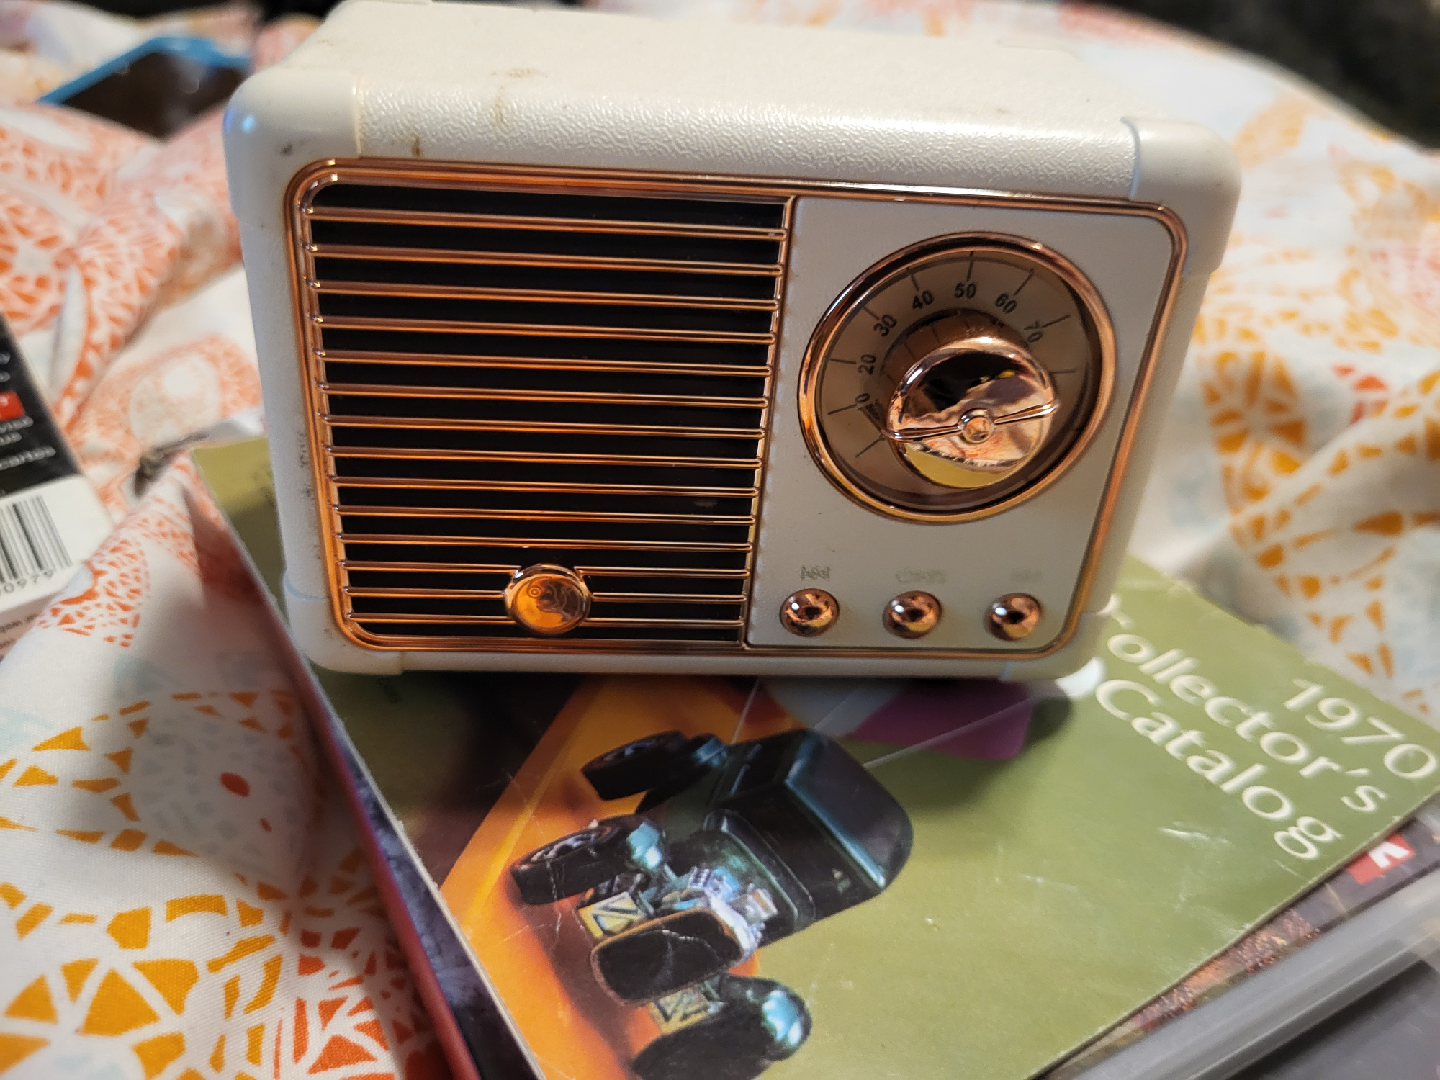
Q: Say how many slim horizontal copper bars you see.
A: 14